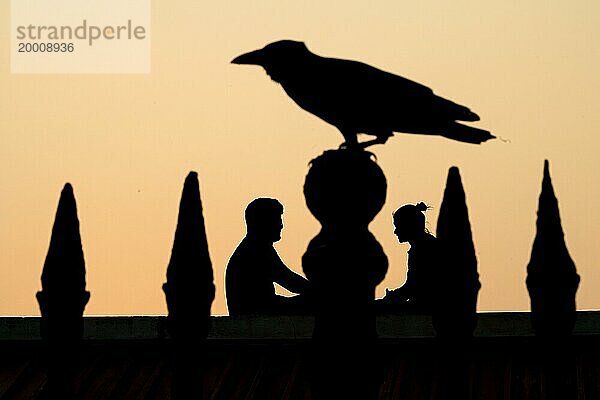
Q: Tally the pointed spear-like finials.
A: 4